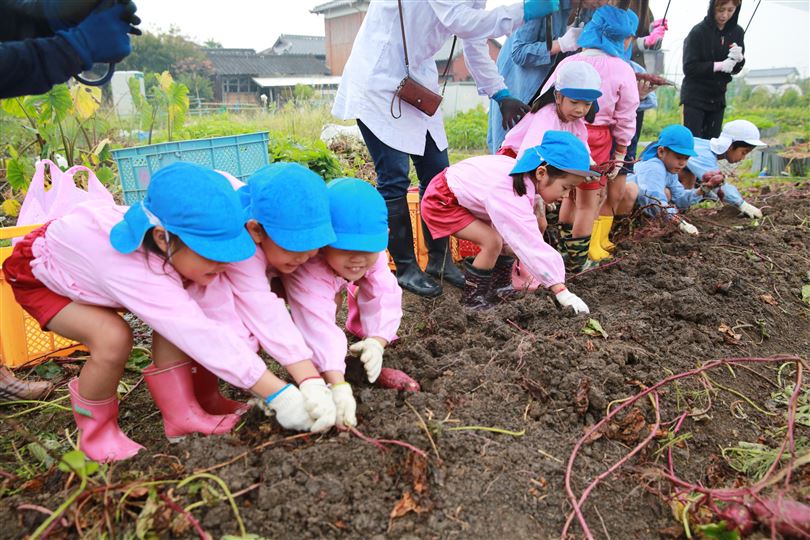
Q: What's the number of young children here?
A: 9